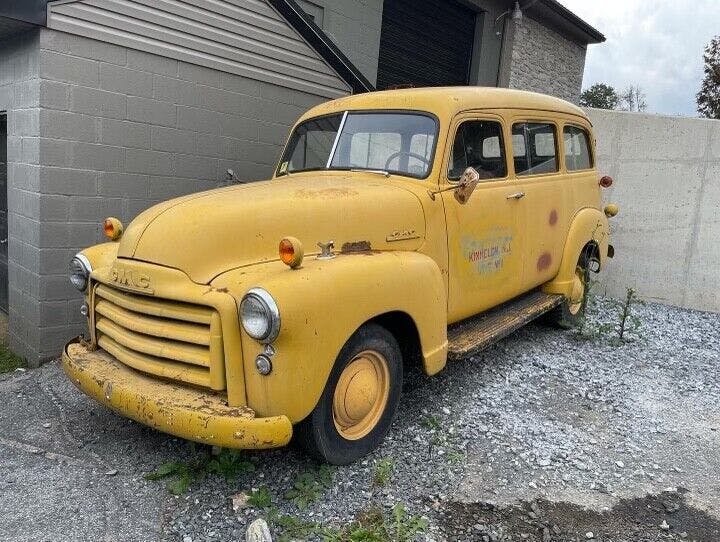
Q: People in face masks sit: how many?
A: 0